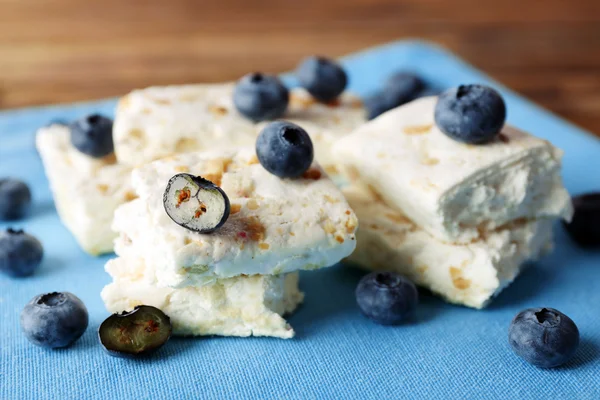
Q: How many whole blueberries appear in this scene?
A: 13